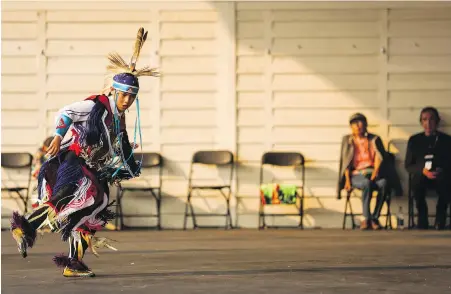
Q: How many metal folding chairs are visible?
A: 6